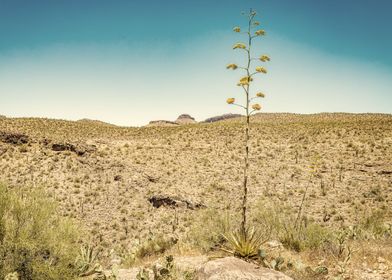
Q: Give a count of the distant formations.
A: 3